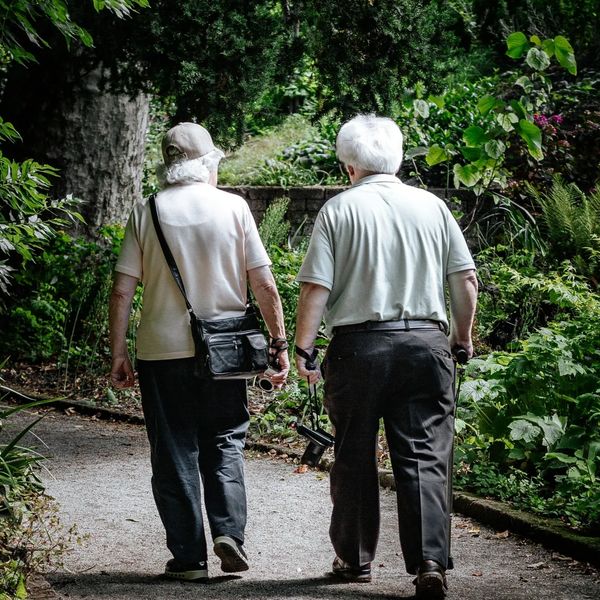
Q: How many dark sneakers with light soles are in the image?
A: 2